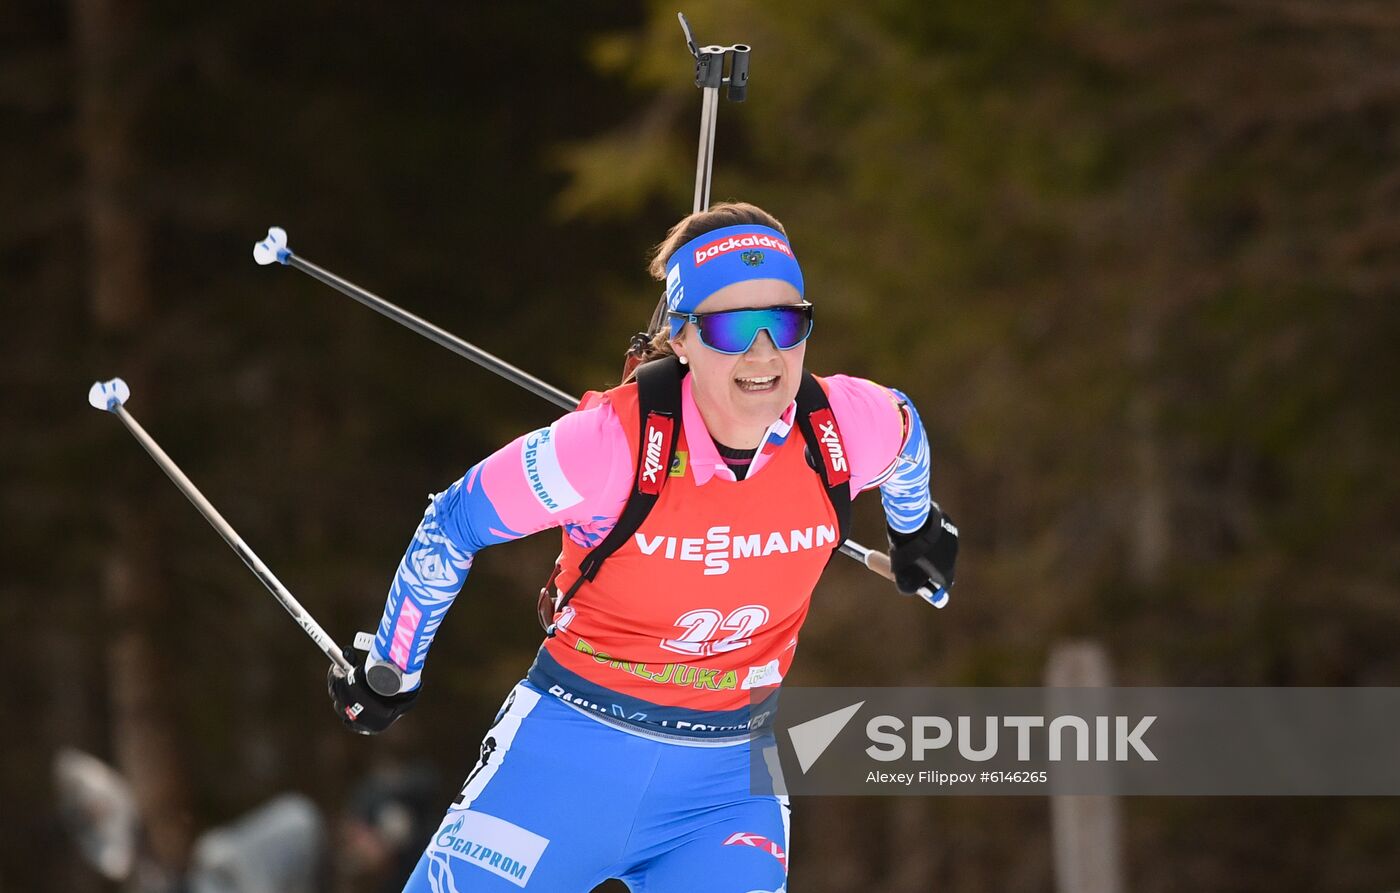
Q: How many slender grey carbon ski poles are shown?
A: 2